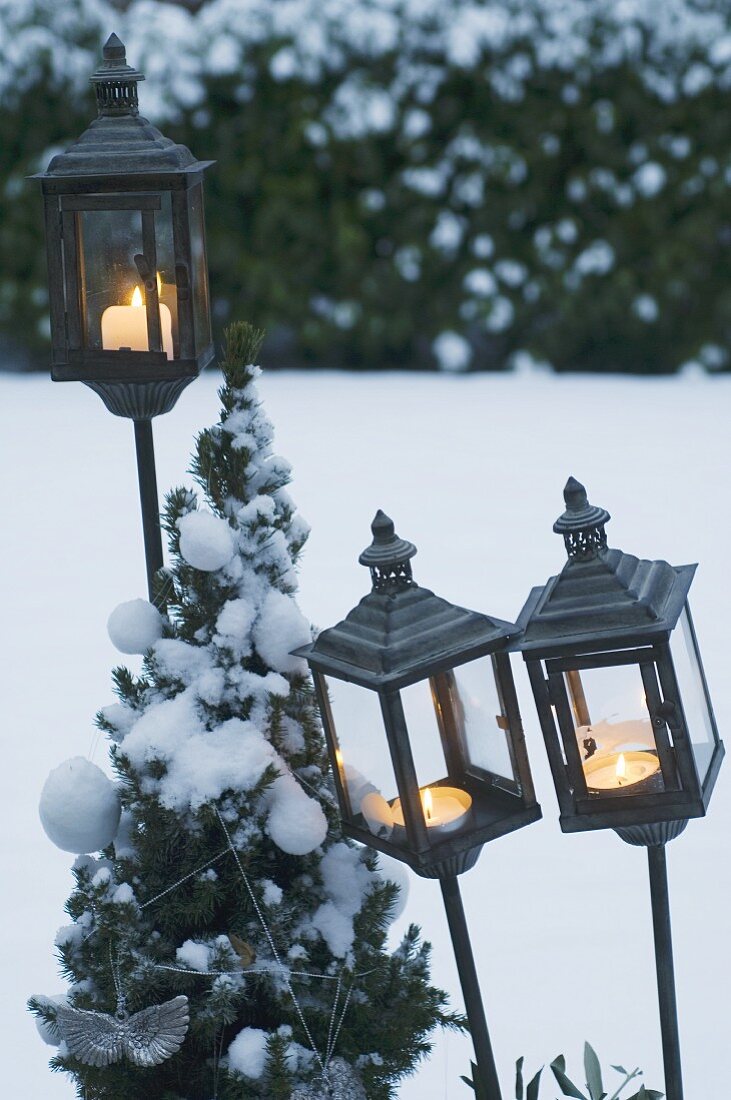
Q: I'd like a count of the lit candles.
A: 3